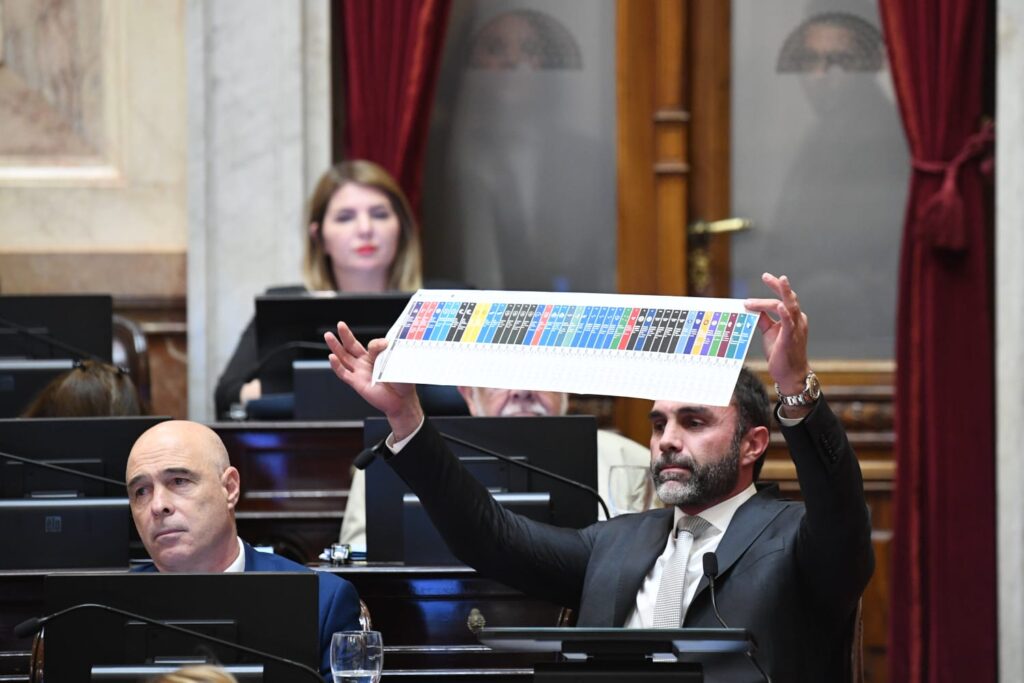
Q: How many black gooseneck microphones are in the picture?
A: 6